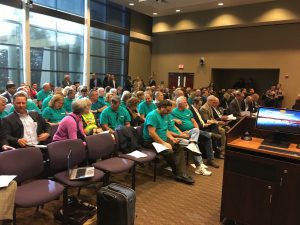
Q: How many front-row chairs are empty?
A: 4